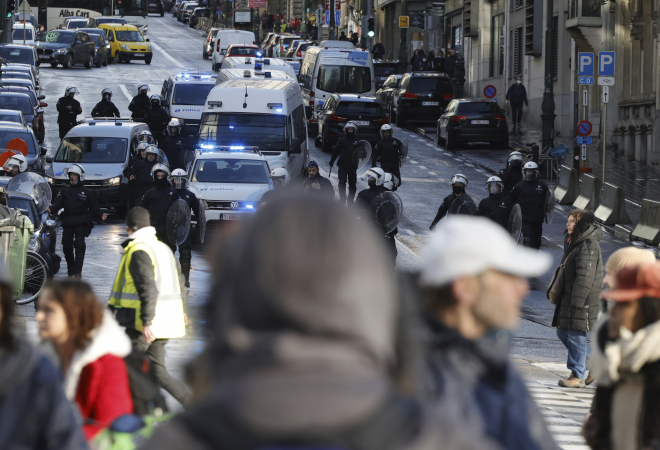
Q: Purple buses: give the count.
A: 0